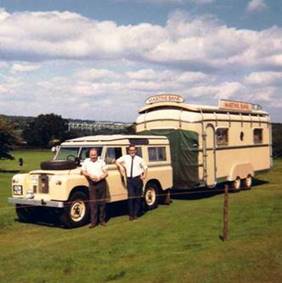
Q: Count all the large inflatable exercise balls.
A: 0